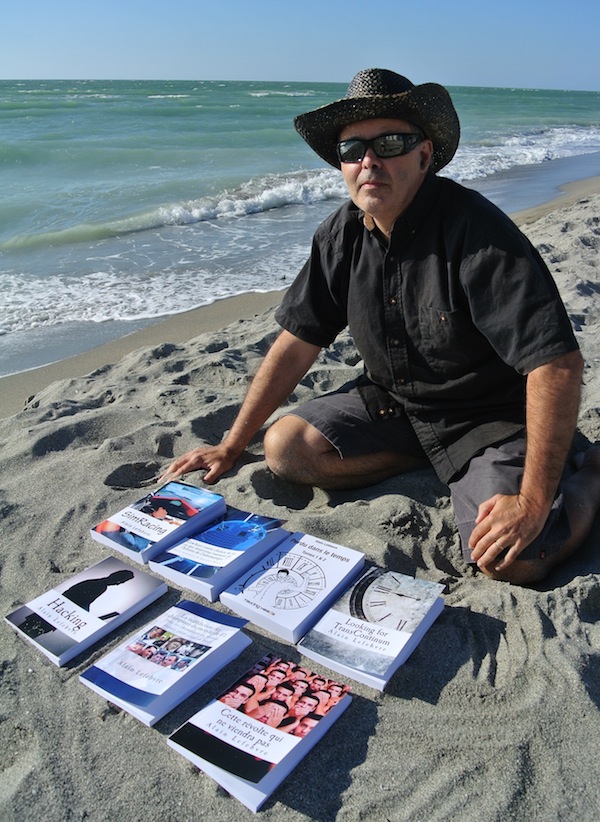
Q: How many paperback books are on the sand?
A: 7